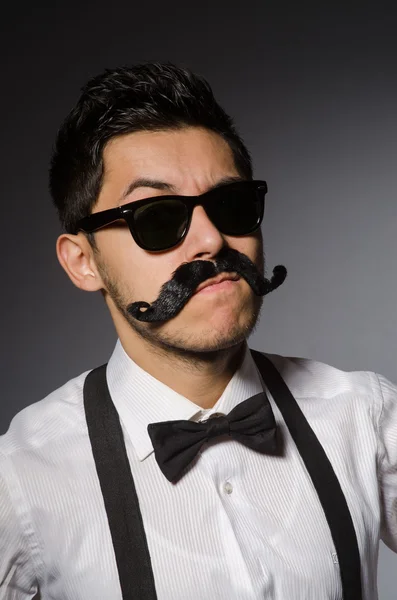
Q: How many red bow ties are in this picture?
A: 0